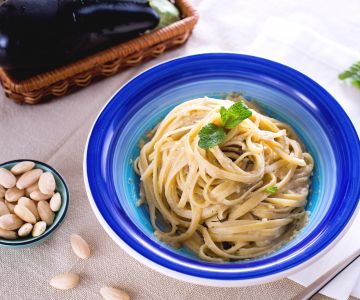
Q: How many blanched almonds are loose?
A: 3